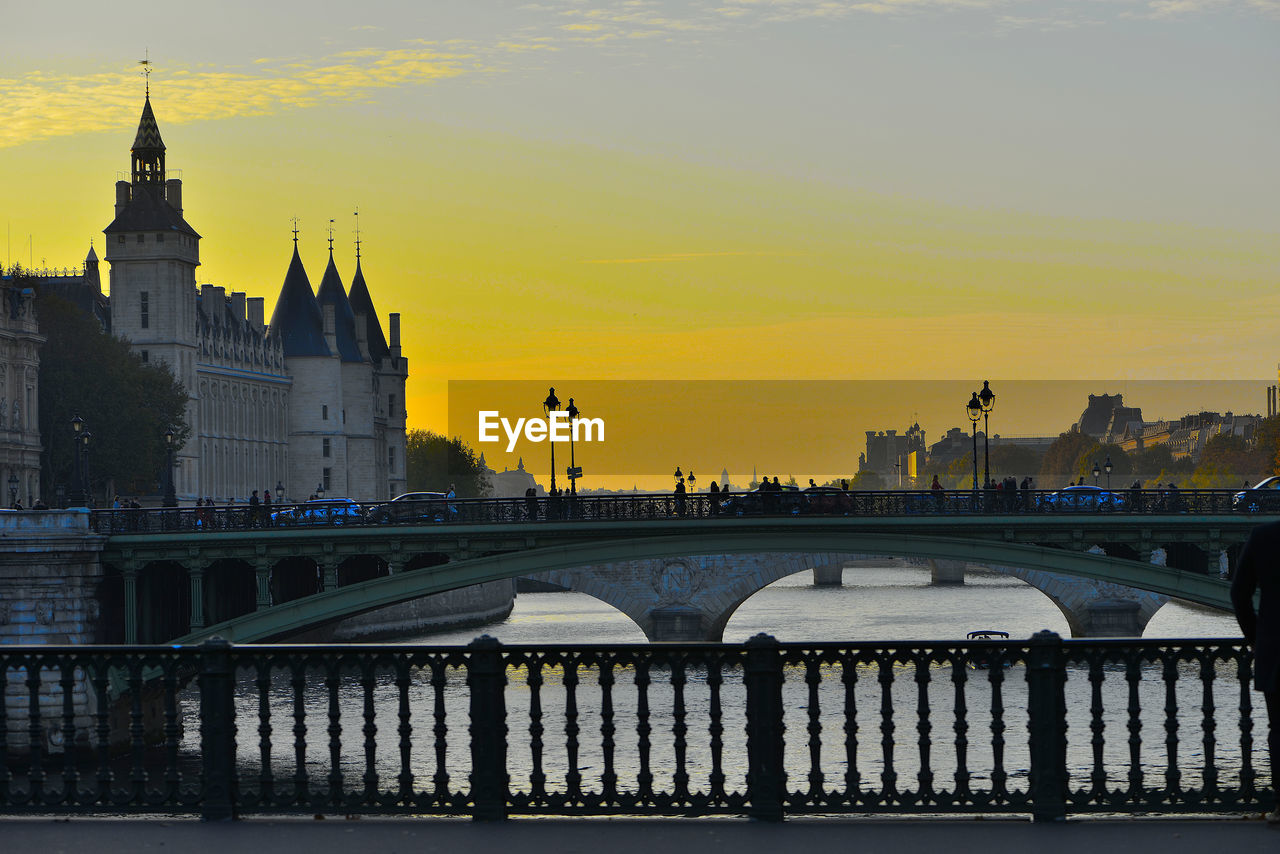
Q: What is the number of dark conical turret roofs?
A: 3